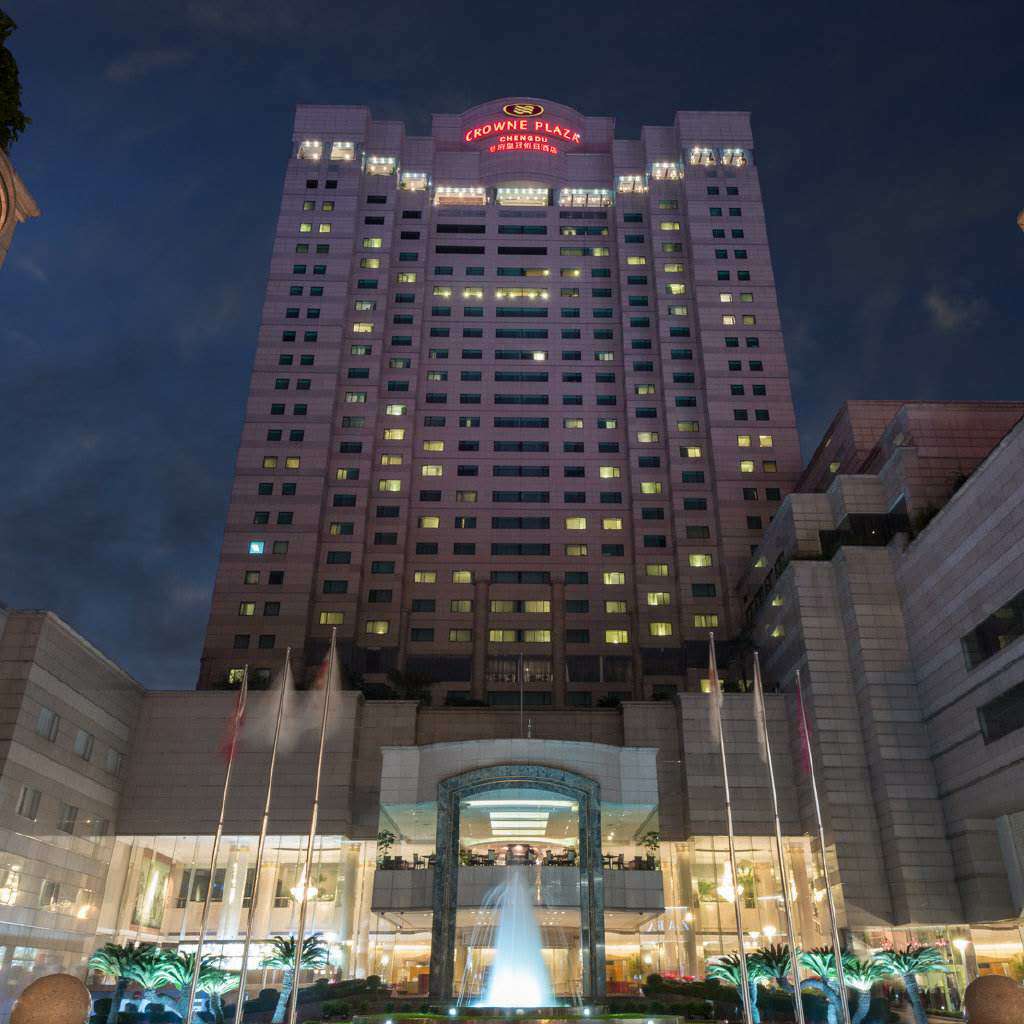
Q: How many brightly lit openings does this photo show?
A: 11